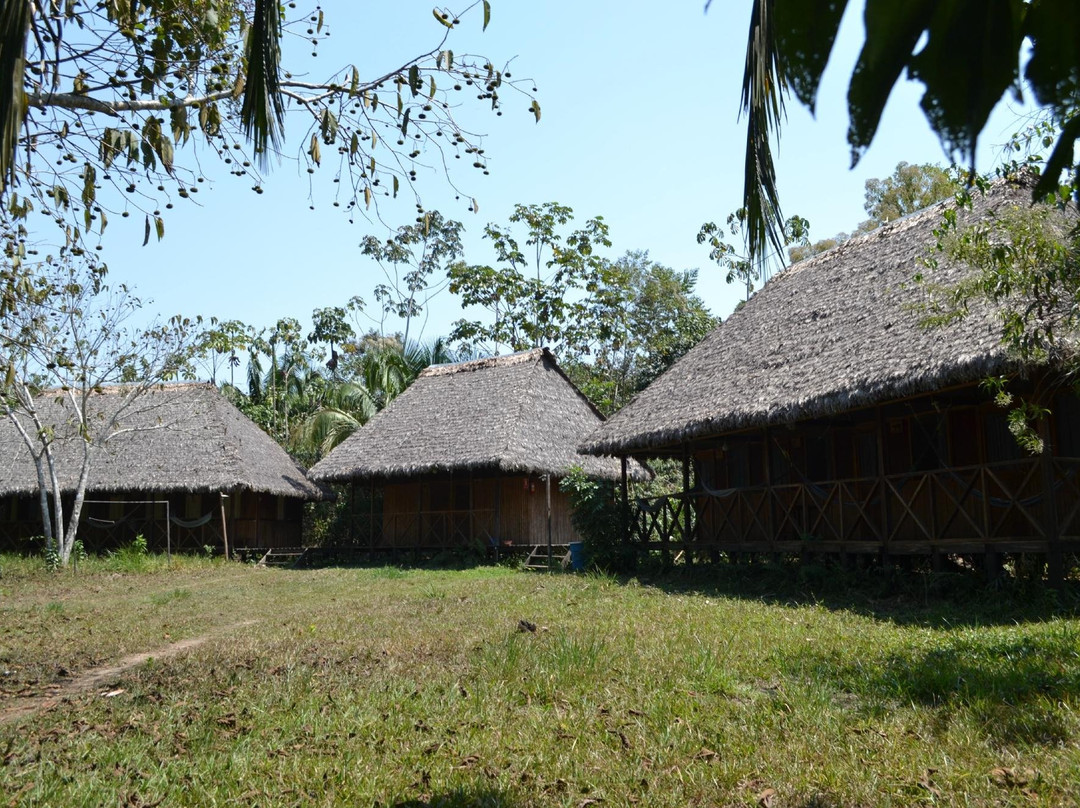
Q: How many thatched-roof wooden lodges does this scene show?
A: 3